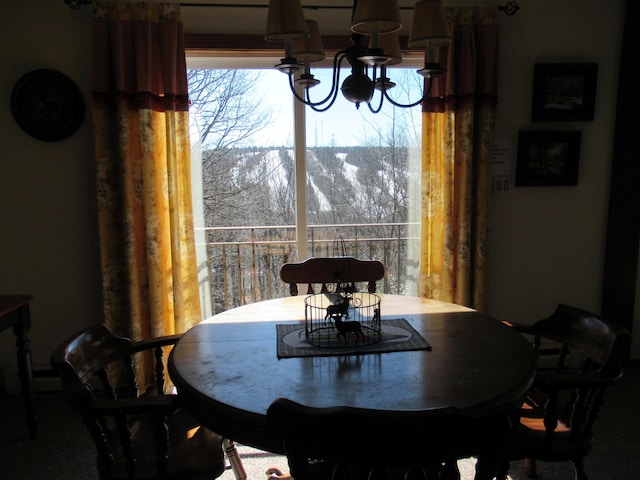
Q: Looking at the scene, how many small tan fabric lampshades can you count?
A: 5